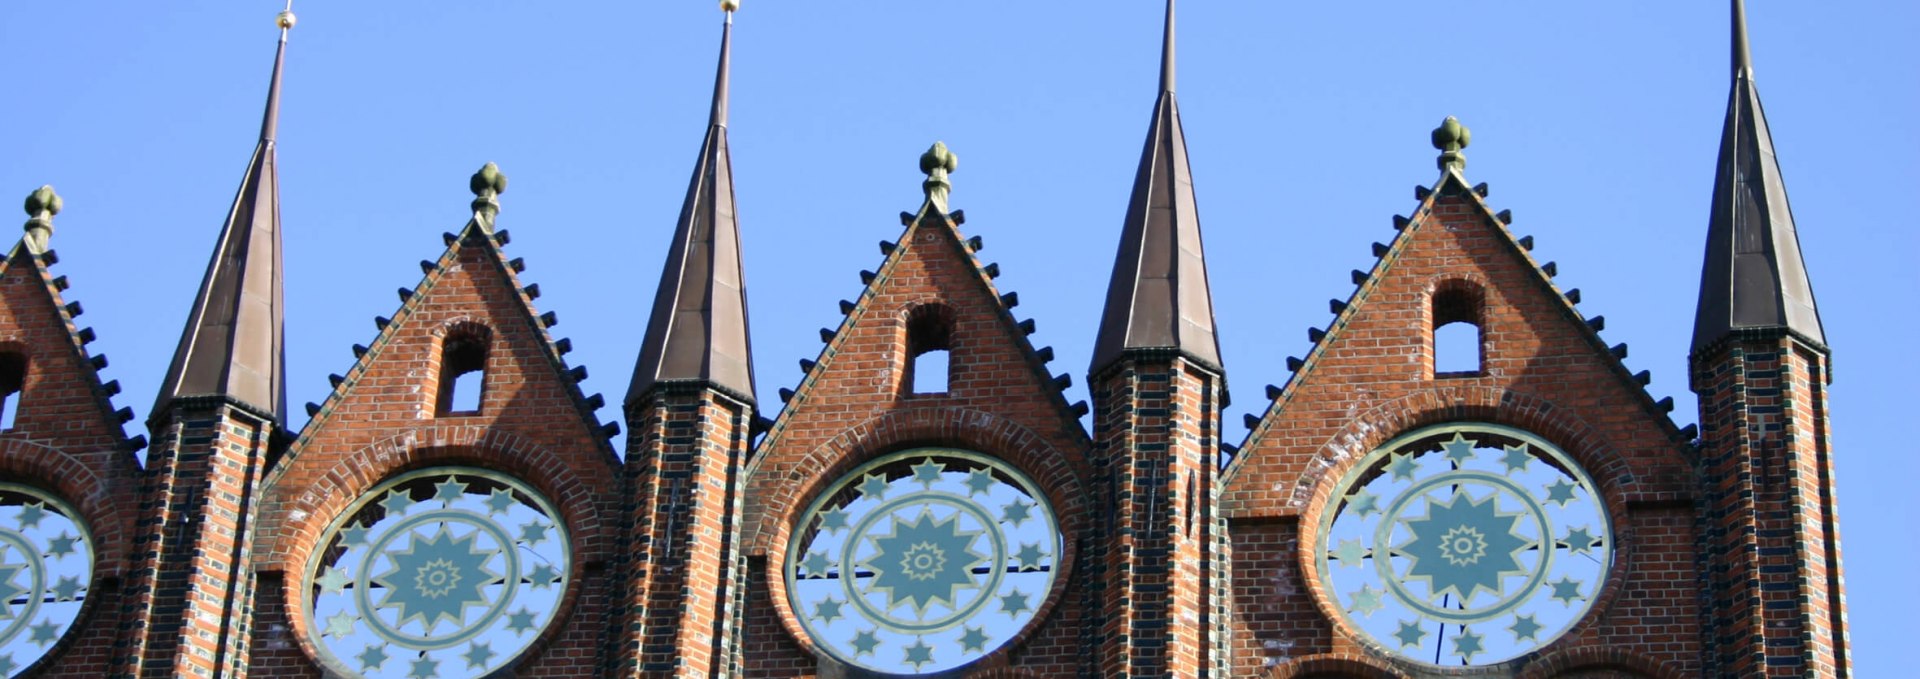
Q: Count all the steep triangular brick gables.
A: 4